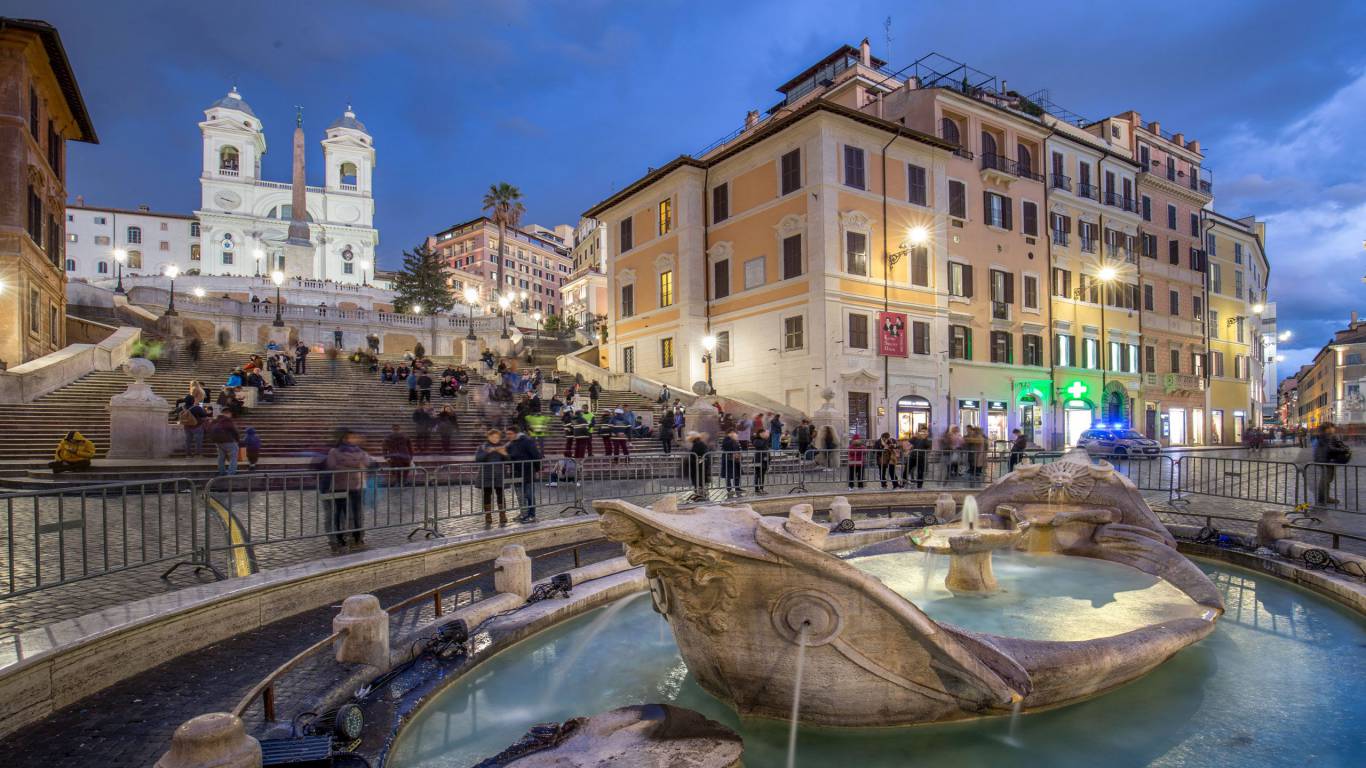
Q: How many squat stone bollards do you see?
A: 6